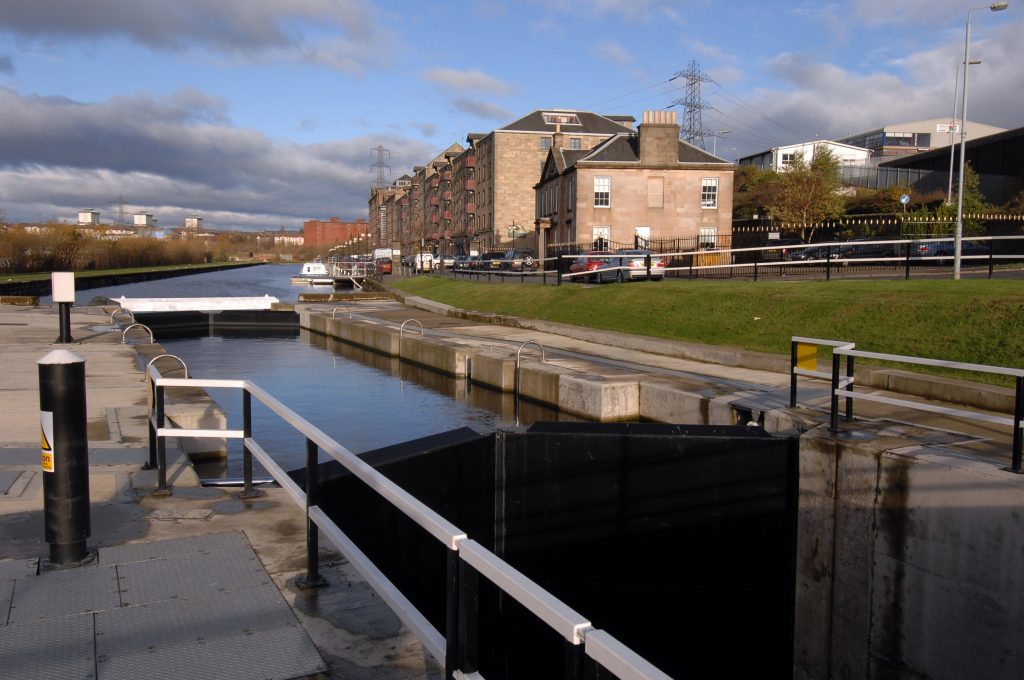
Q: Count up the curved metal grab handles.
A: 6